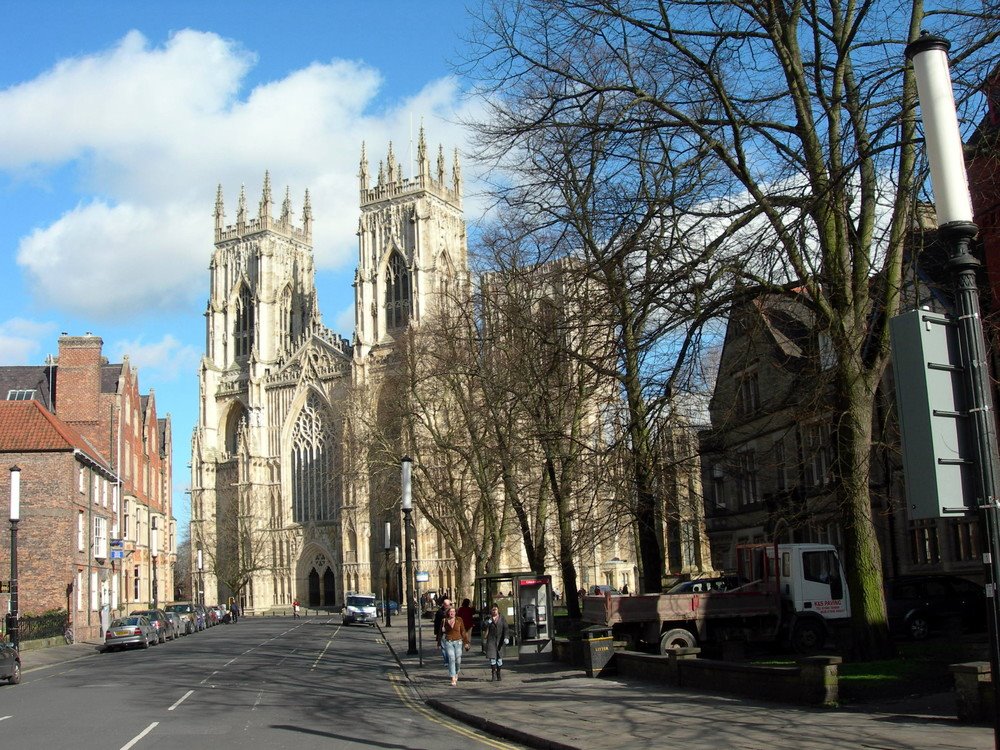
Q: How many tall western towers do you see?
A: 2